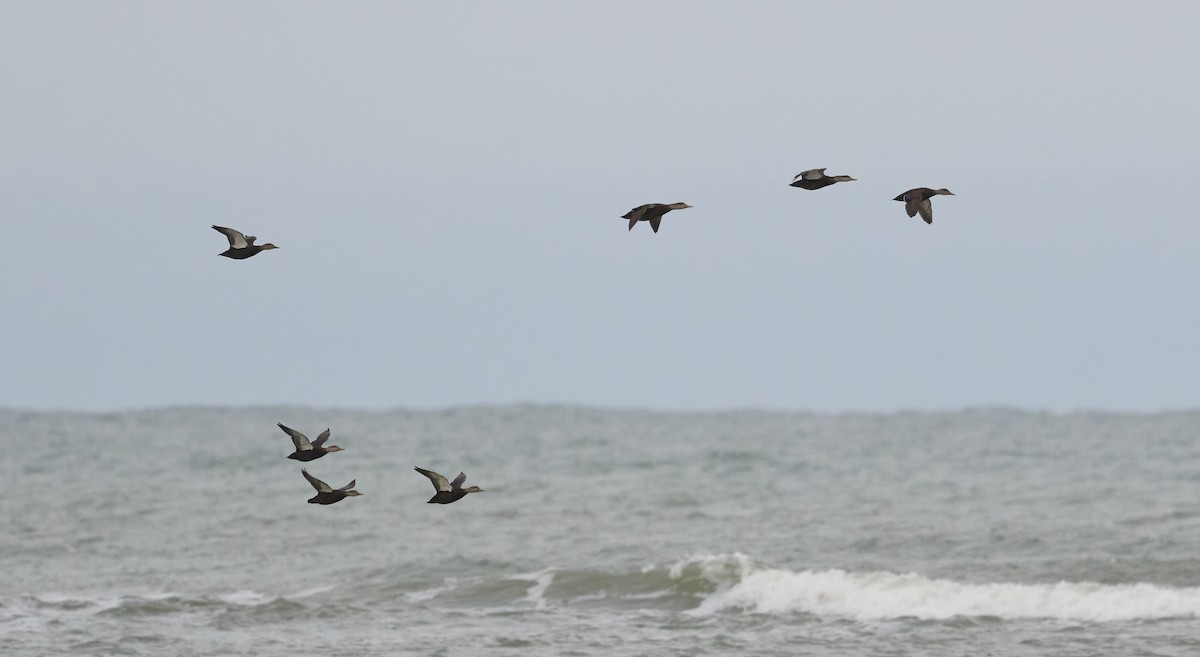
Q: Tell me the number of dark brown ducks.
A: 7